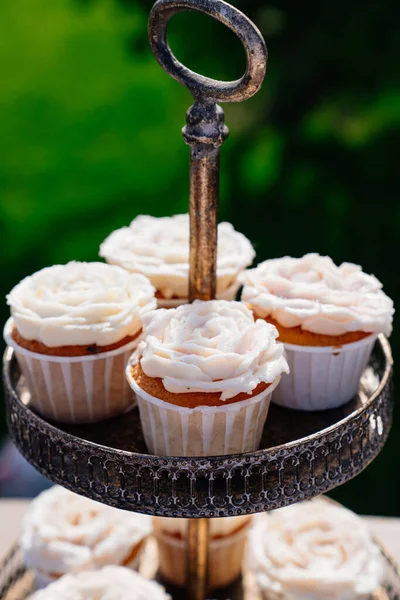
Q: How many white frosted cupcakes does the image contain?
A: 8